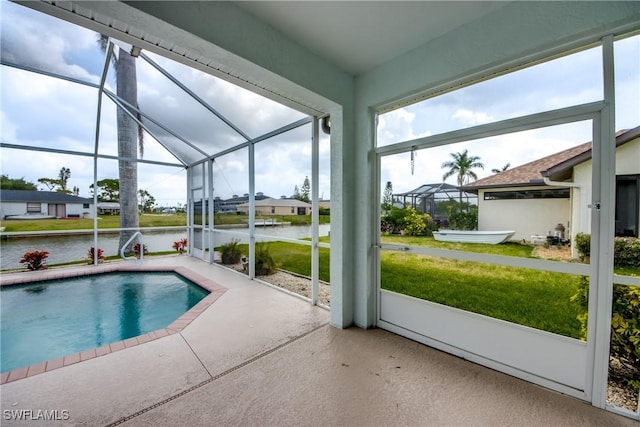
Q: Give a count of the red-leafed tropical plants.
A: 4